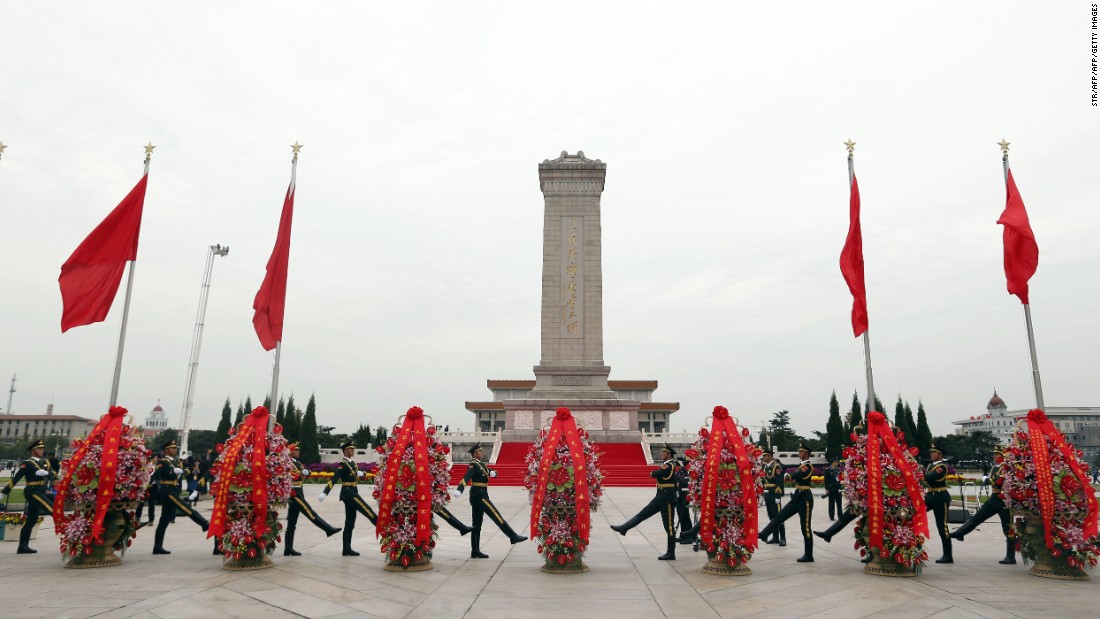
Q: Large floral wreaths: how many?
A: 7